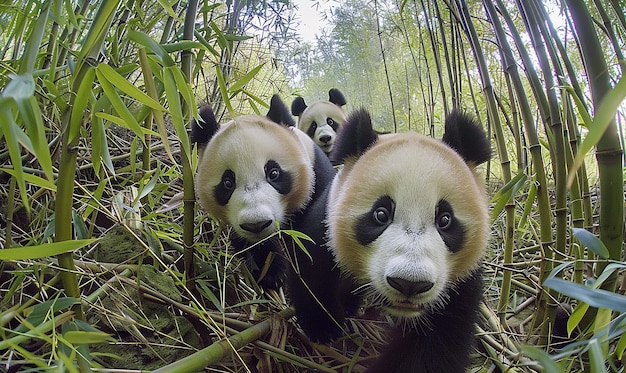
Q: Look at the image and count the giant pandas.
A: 3